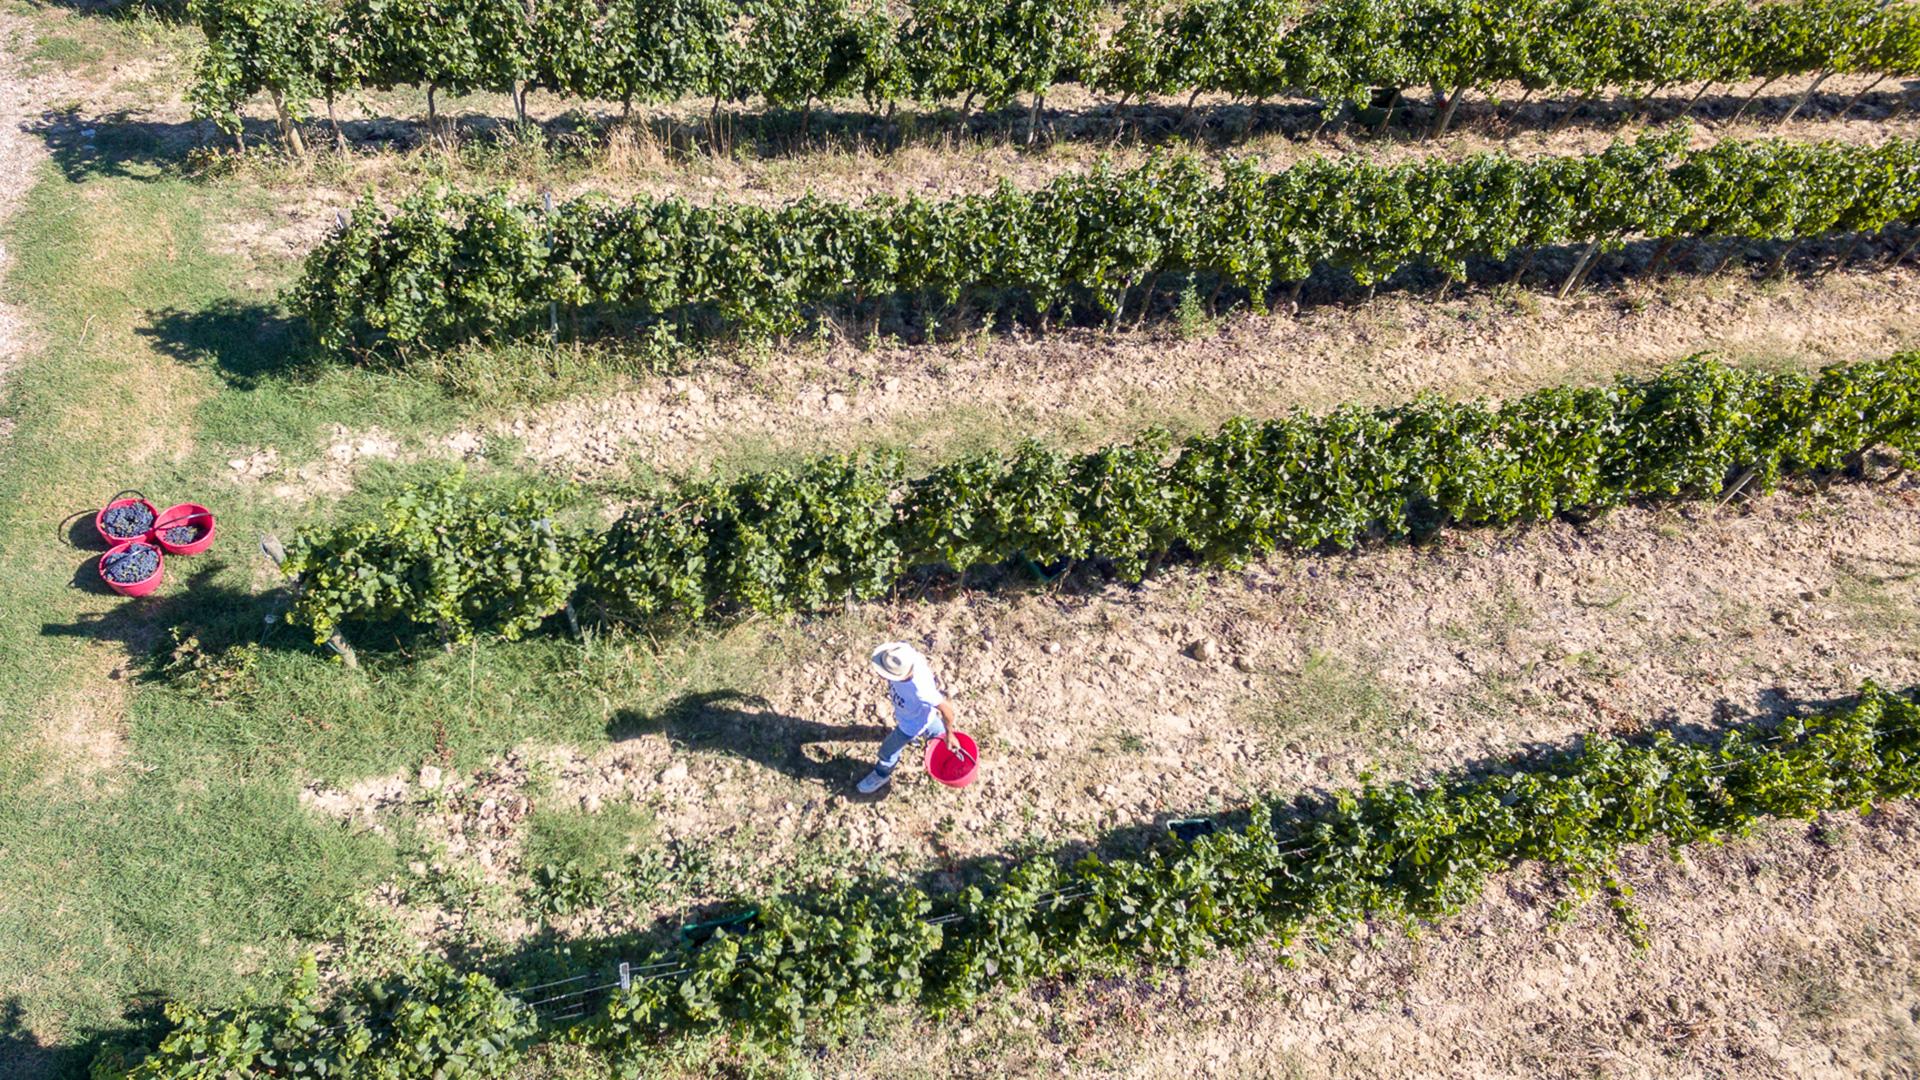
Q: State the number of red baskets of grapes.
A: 3